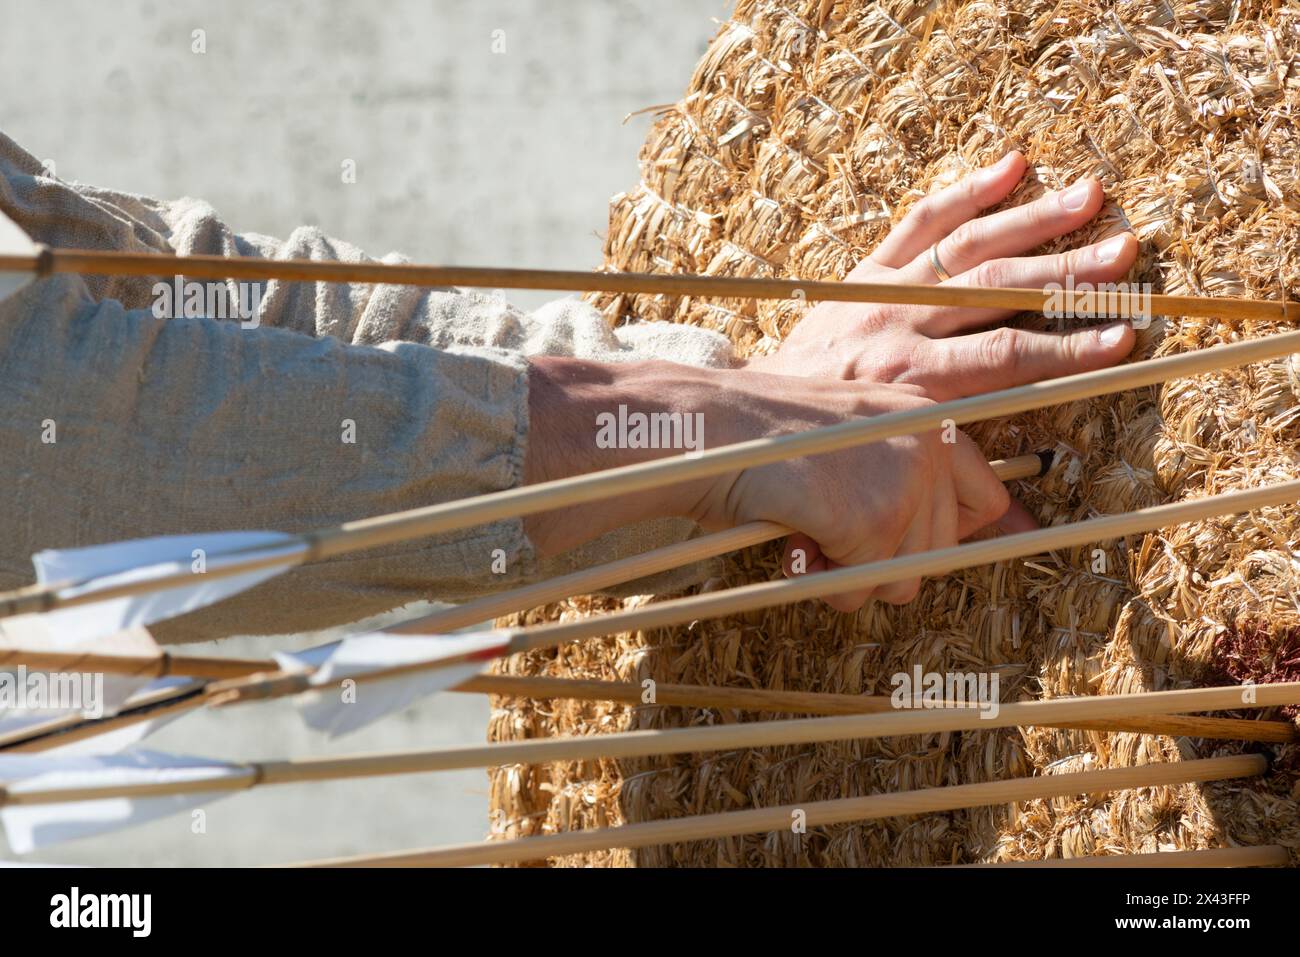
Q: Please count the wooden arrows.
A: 8